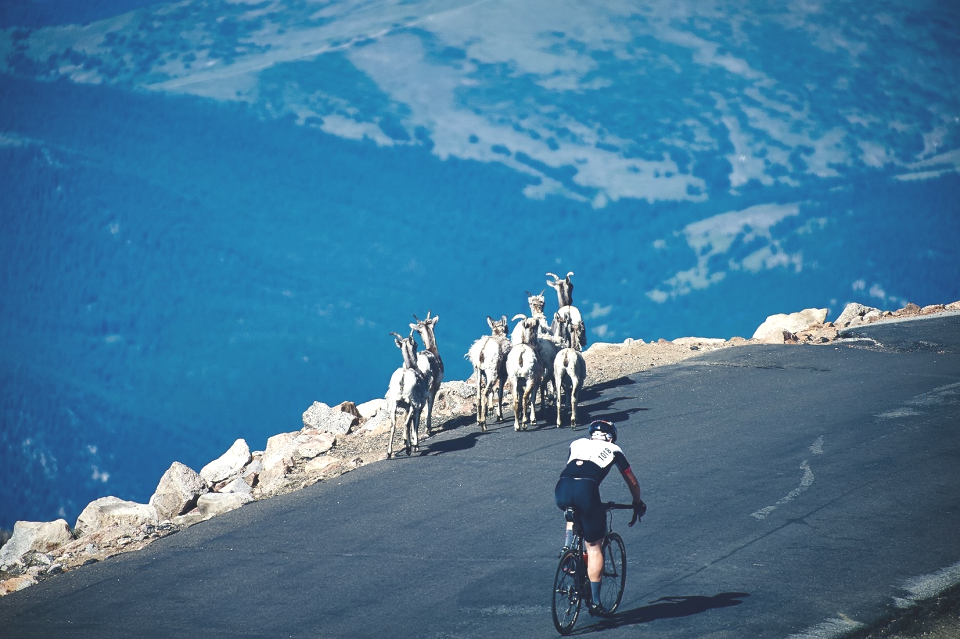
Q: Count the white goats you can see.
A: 7